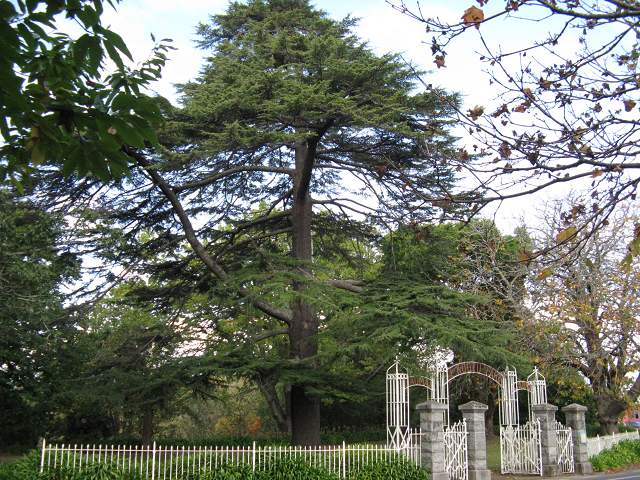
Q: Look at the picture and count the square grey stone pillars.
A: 4